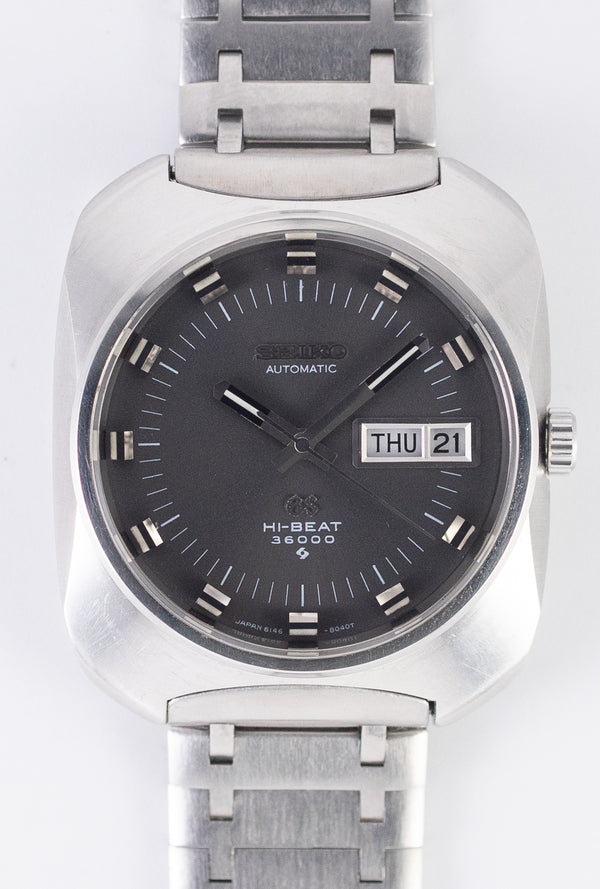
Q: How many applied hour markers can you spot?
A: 11